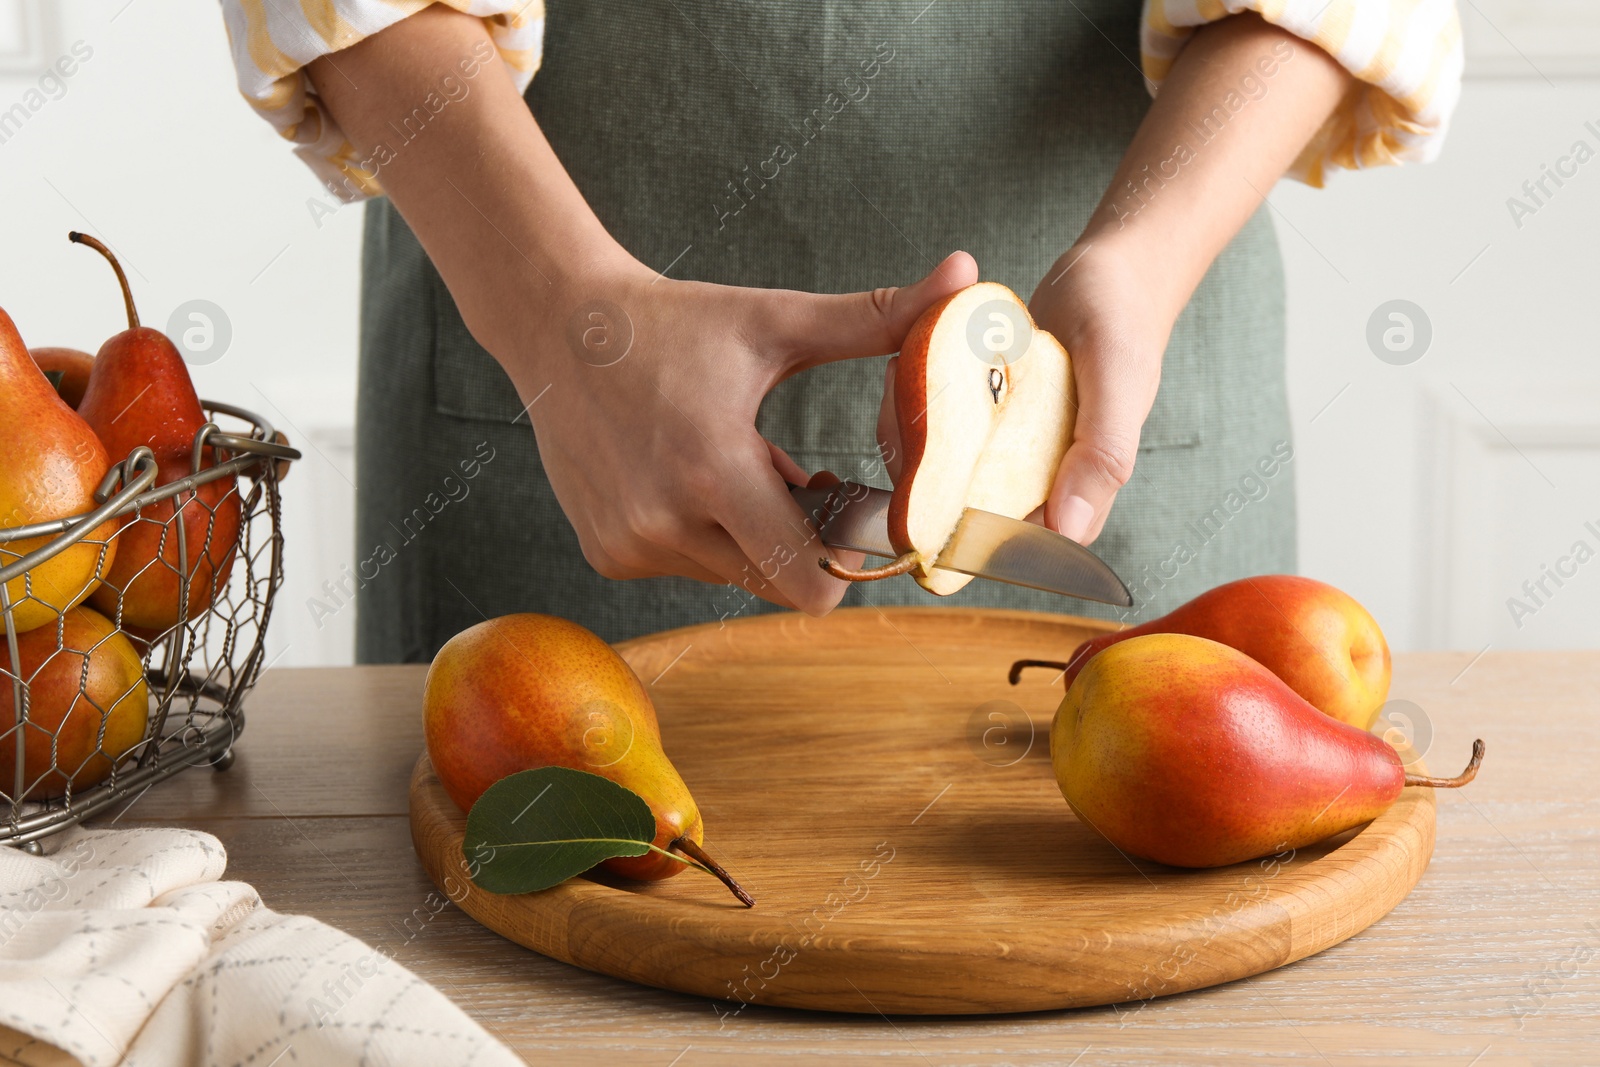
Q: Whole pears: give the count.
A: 7